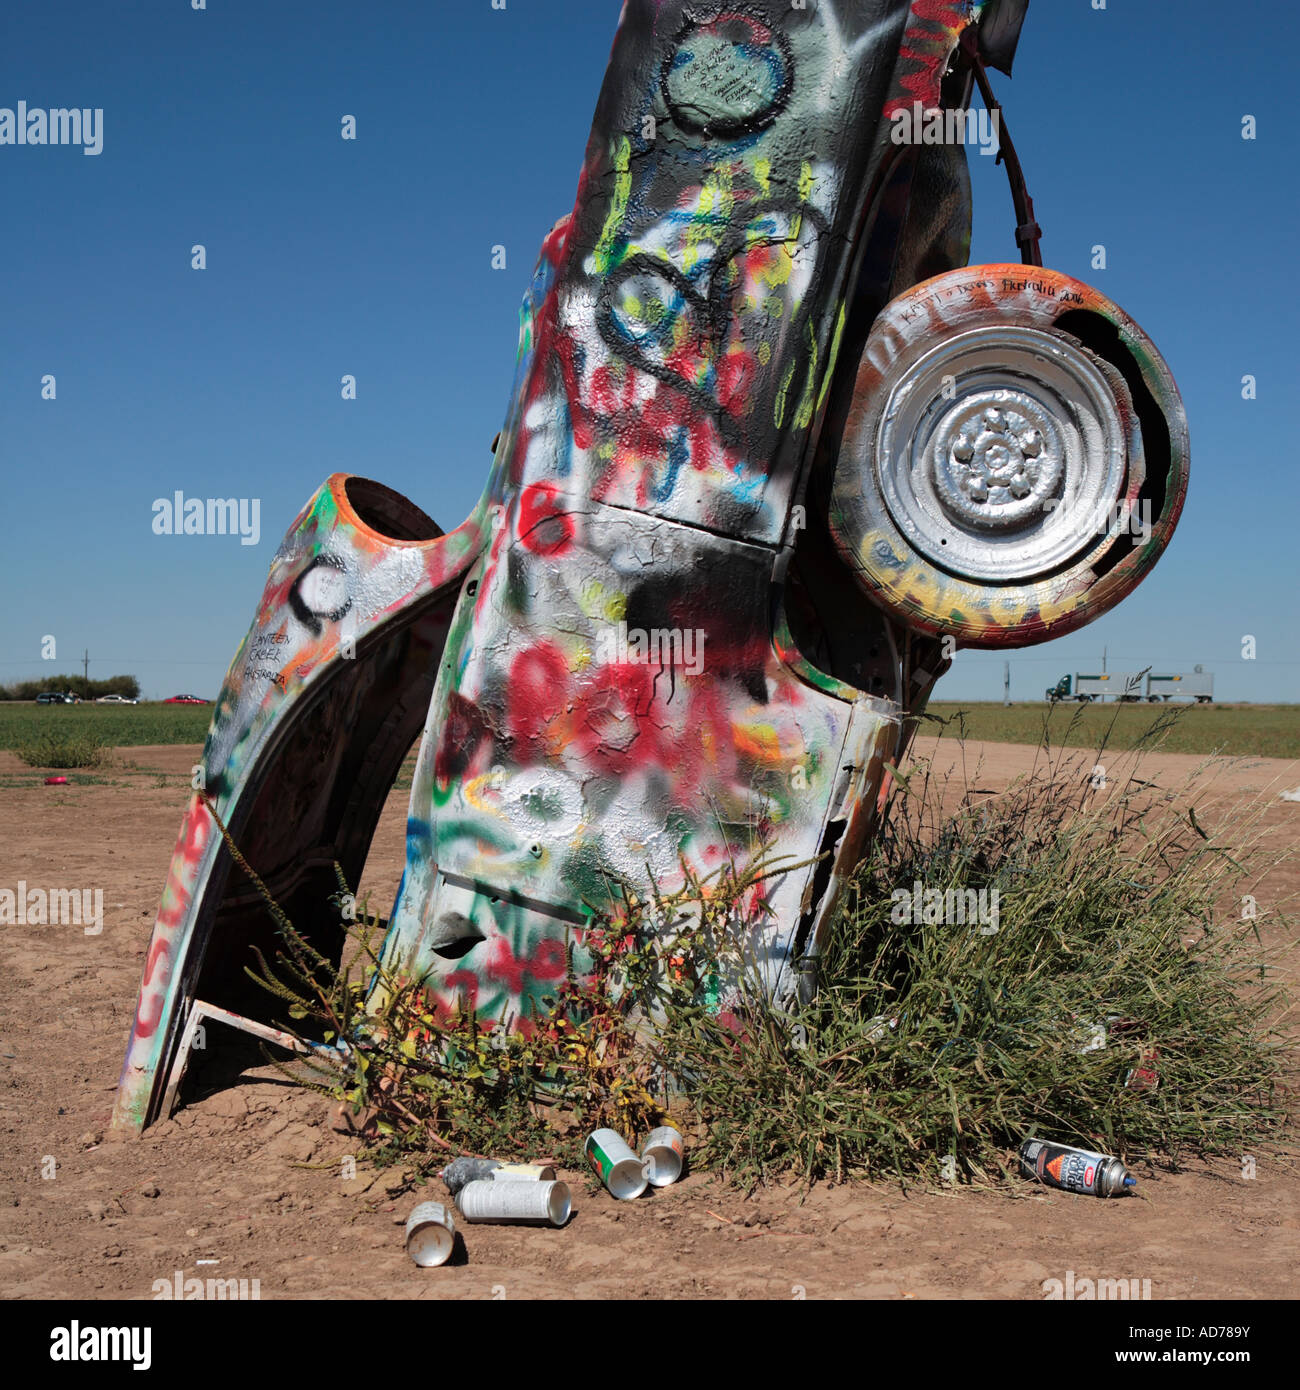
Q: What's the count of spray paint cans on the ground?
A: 6